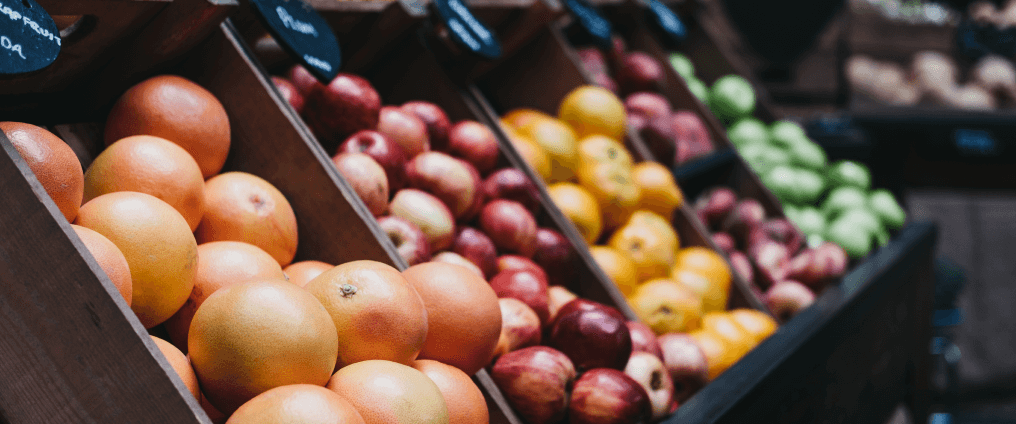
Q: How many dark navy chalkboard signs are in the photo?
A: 5